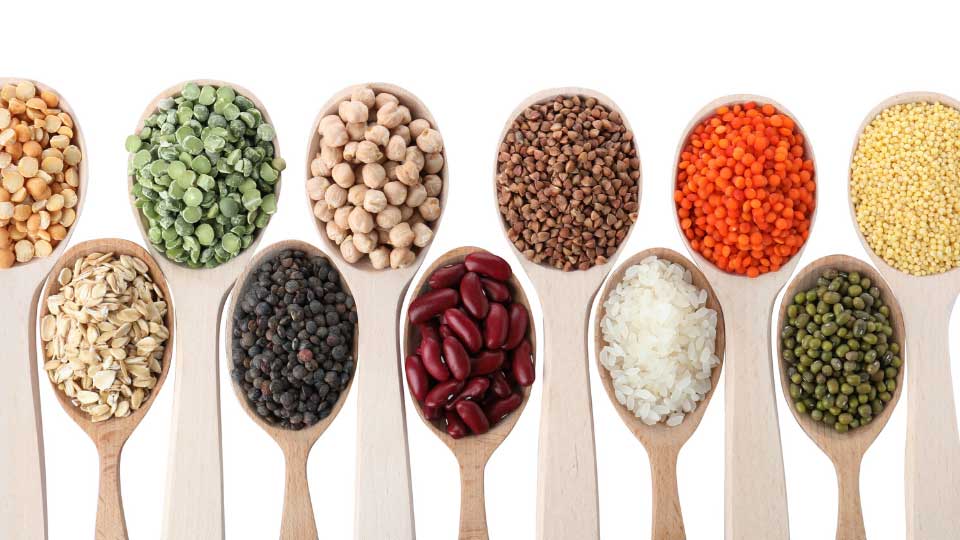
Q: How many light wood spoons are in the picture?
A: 6